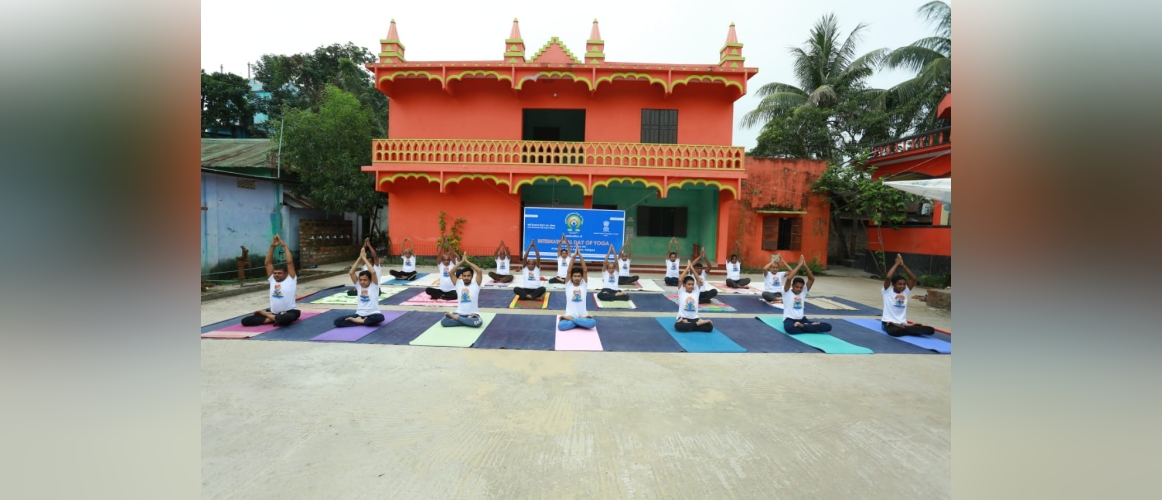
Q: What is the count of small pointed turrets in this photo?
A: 4